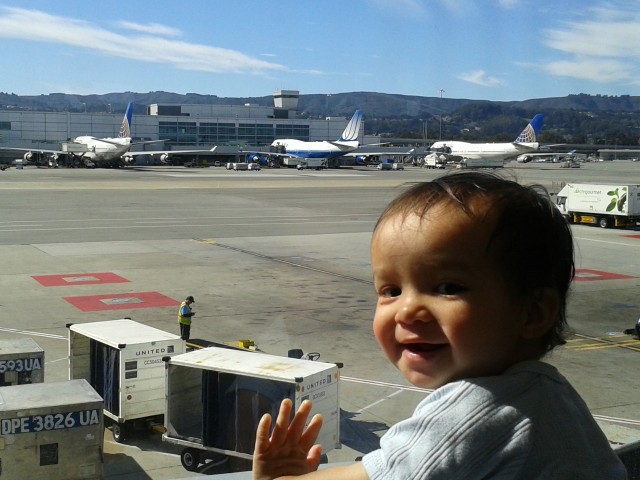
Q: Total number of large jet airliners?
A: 3